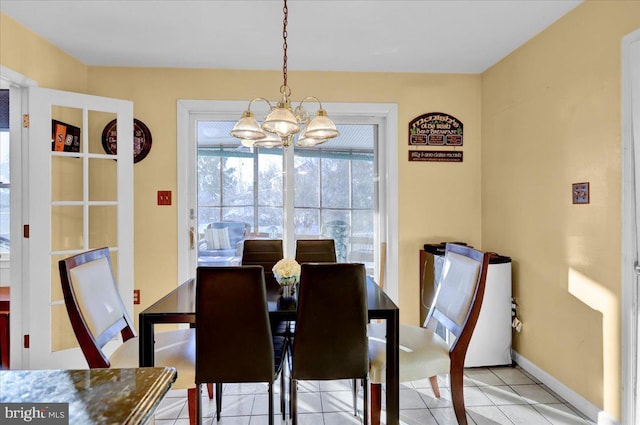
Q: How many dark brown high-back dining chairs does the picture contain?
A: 4